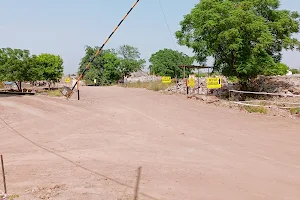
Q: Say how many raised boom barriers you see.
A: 1